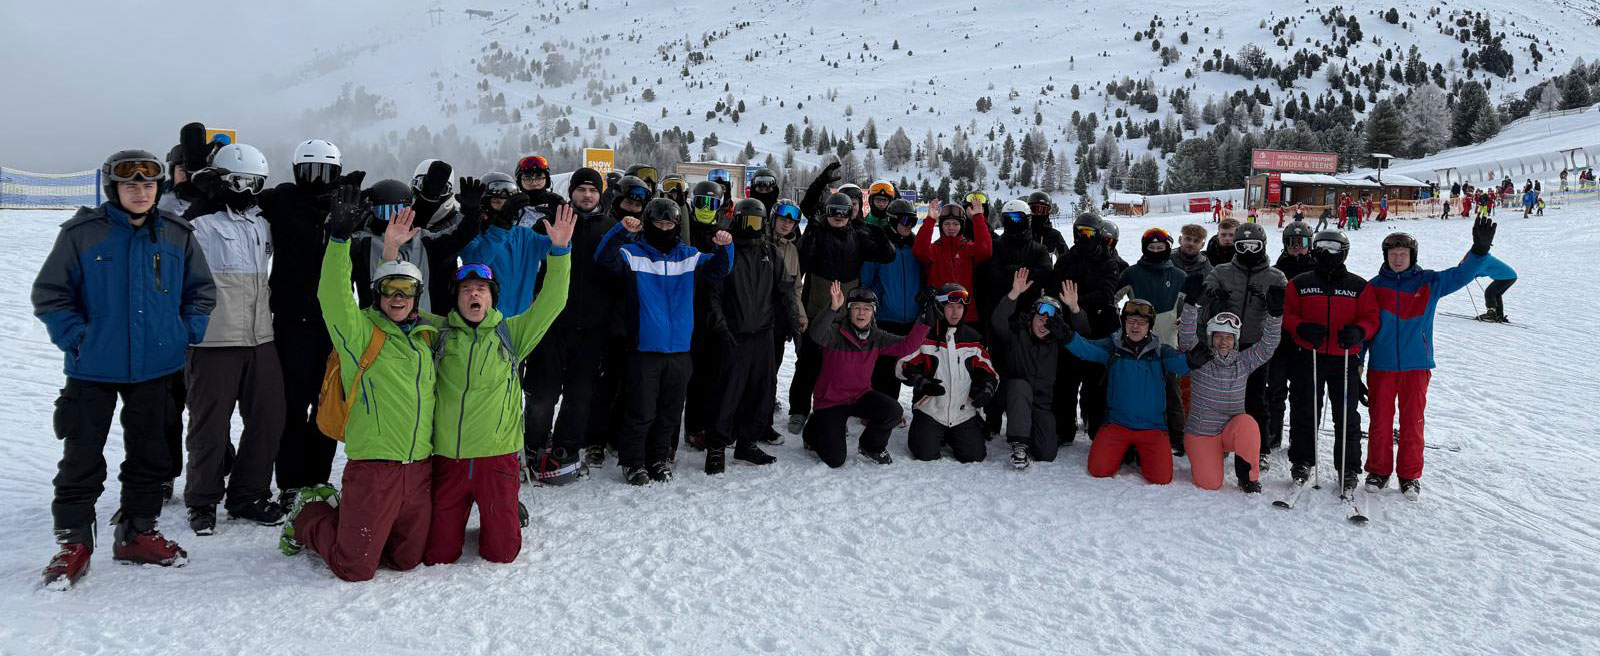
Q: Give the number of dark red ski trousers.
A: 2